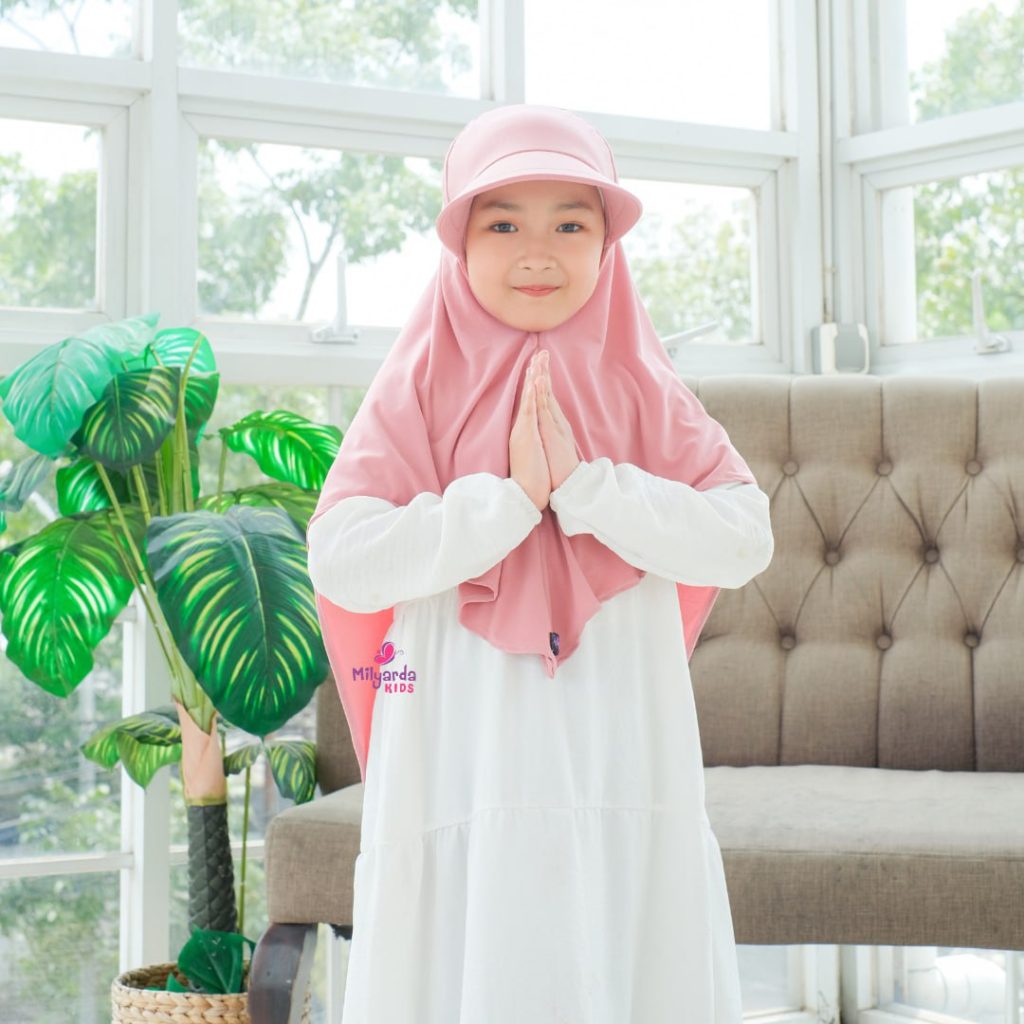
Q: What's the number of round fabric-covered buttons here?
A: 9